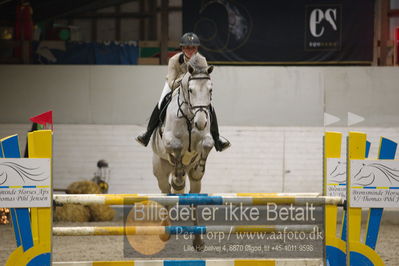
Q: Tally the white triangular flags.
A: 2